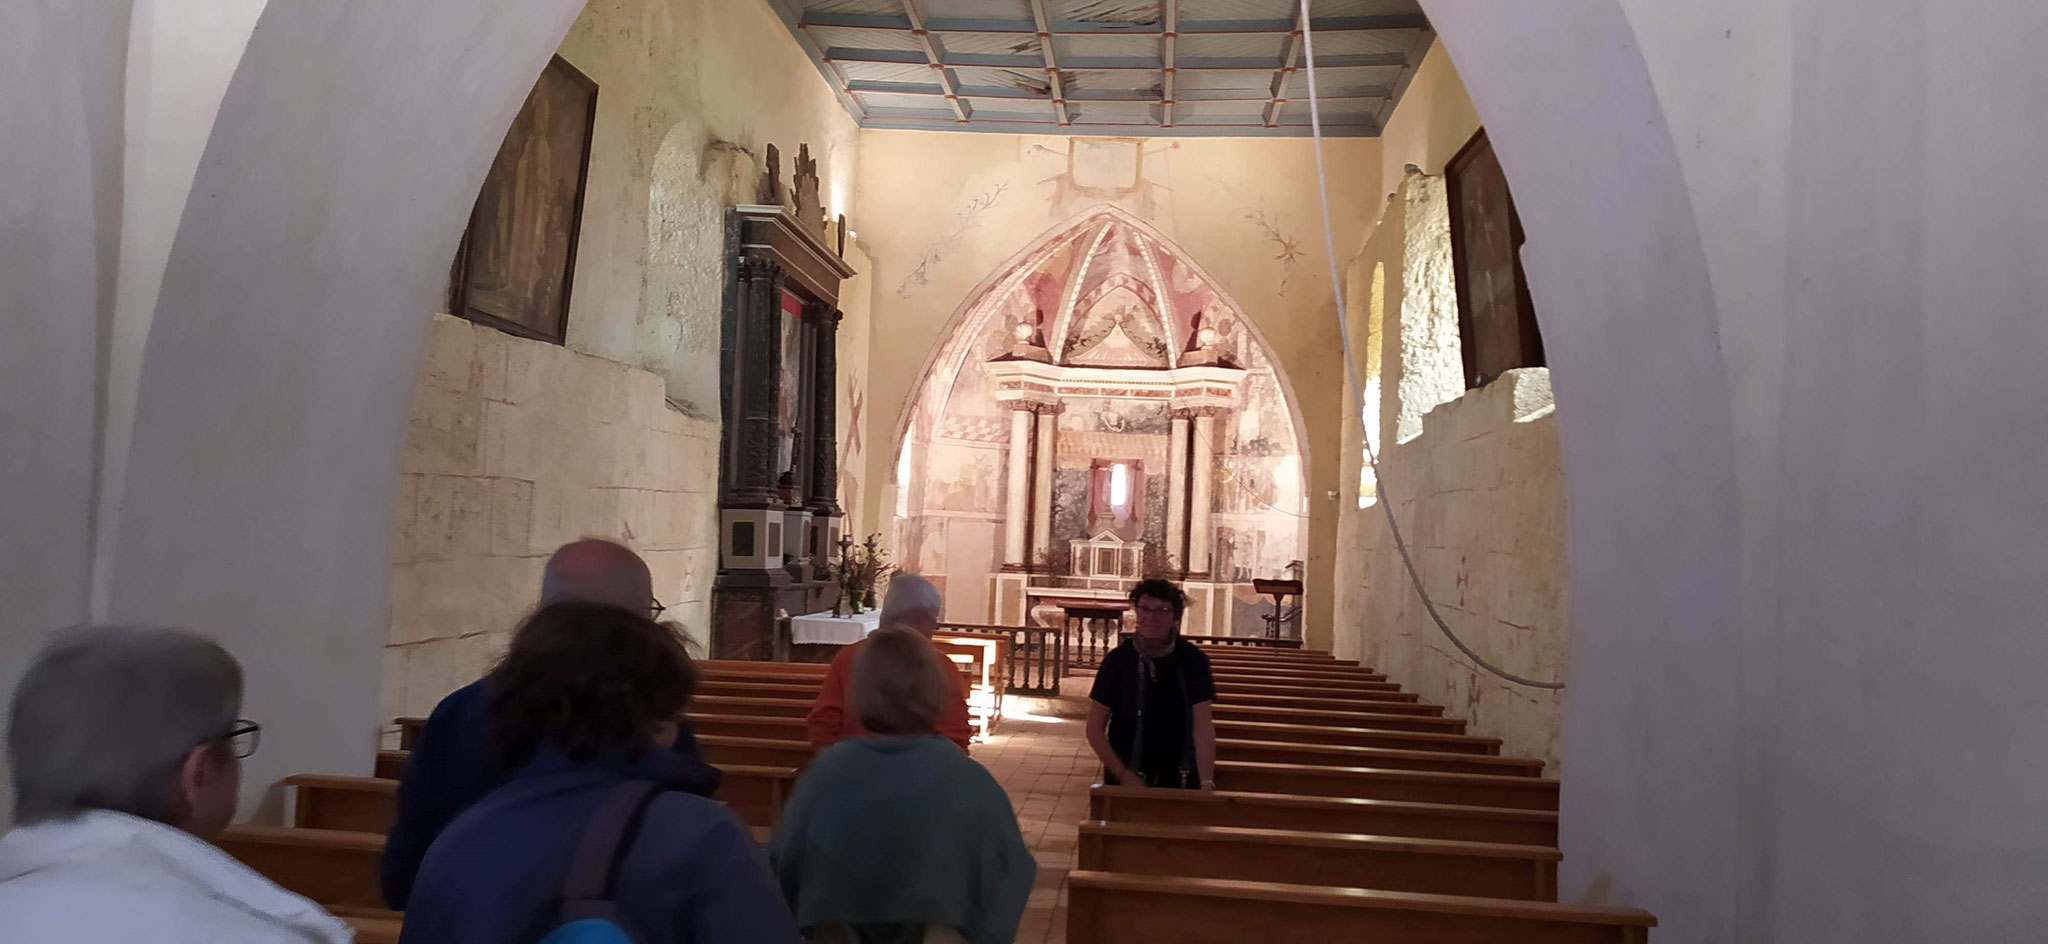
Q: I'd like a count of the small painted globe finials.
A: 2